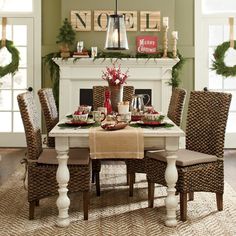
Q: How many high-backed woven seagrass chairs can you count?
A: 5